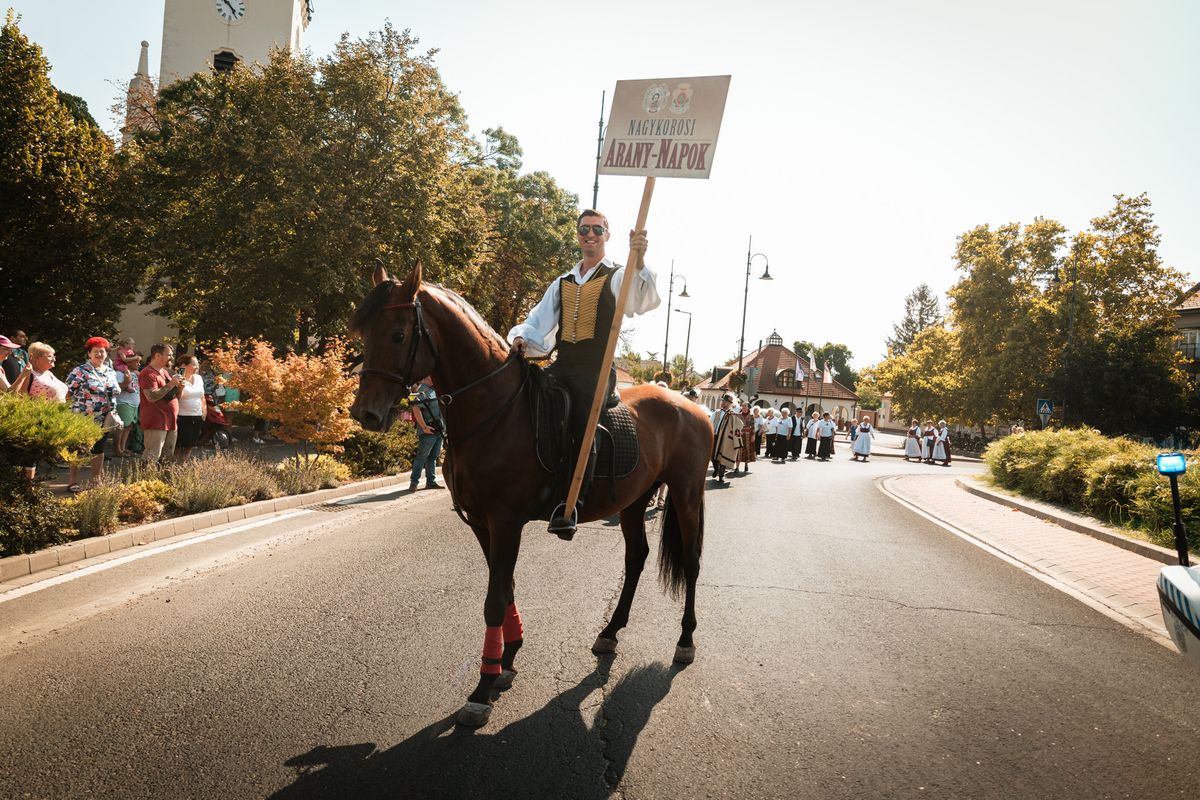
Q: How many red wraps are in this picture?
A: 2